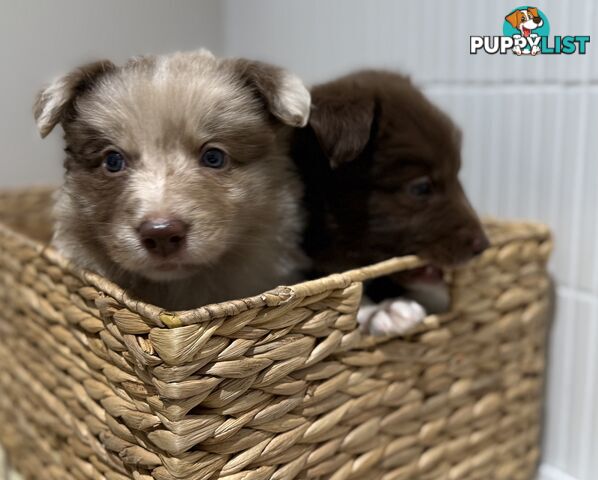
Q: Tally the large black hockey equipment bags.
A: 0